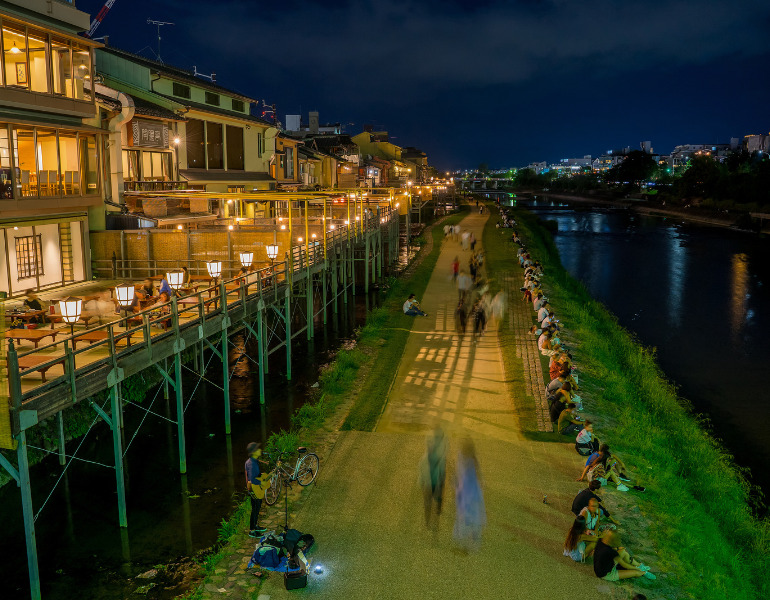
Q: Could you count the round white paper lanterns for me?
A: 6